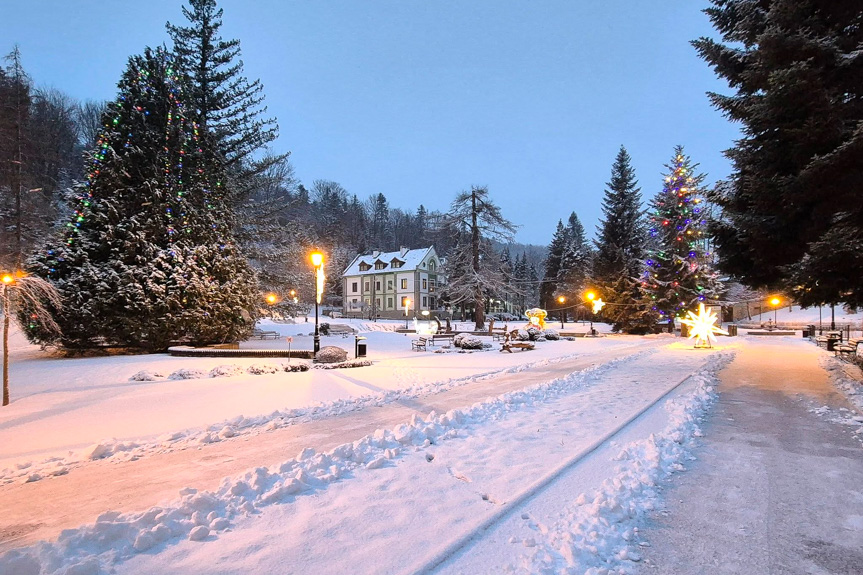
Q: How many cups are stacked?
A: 0